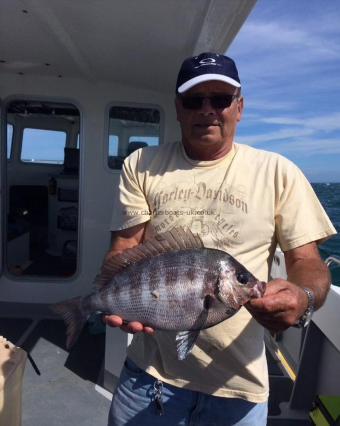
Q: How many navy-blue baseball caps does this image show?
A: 1